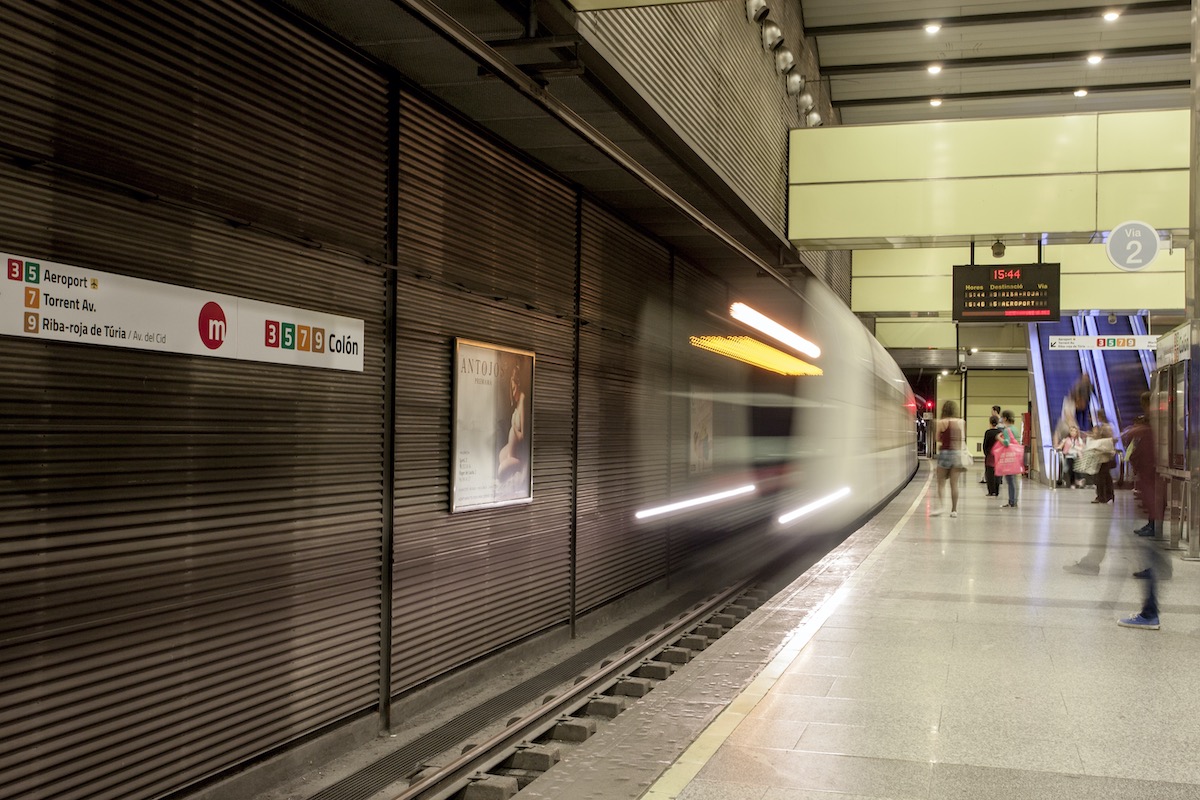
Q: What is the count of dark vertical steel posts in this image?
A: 3